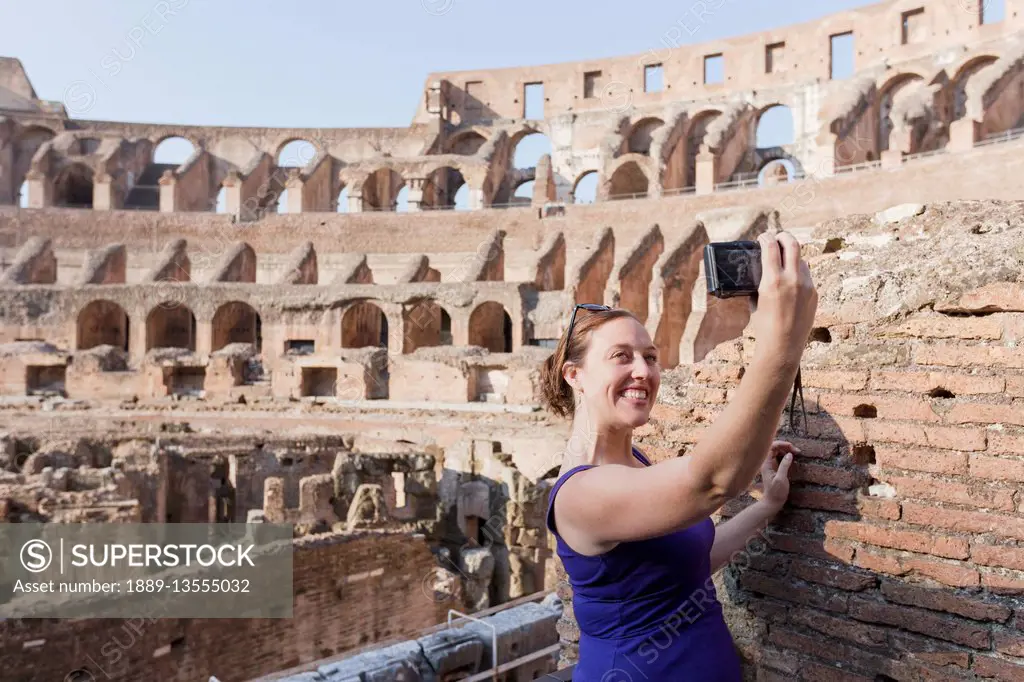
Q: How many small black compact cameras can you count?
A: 1